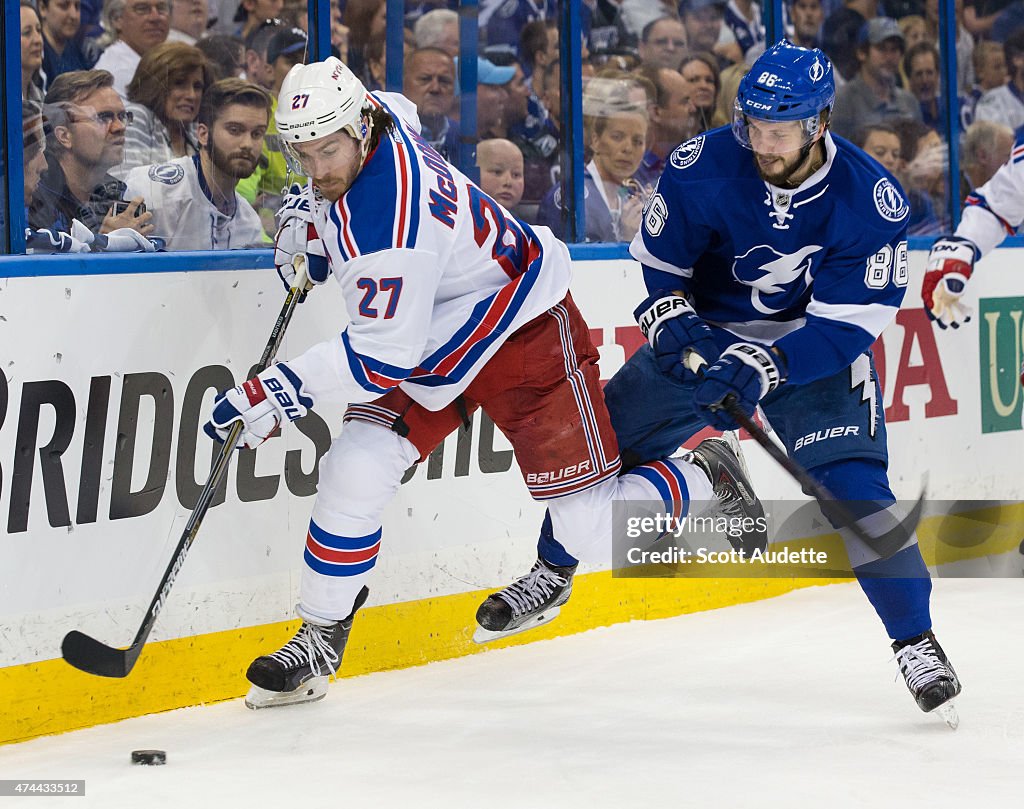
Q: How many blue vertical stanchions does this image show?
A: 7